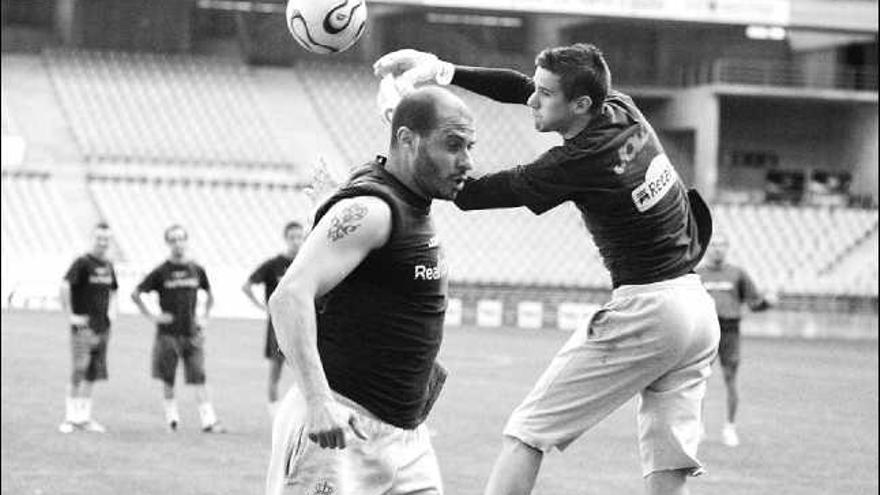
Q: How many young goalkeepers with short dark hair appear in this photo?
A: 1